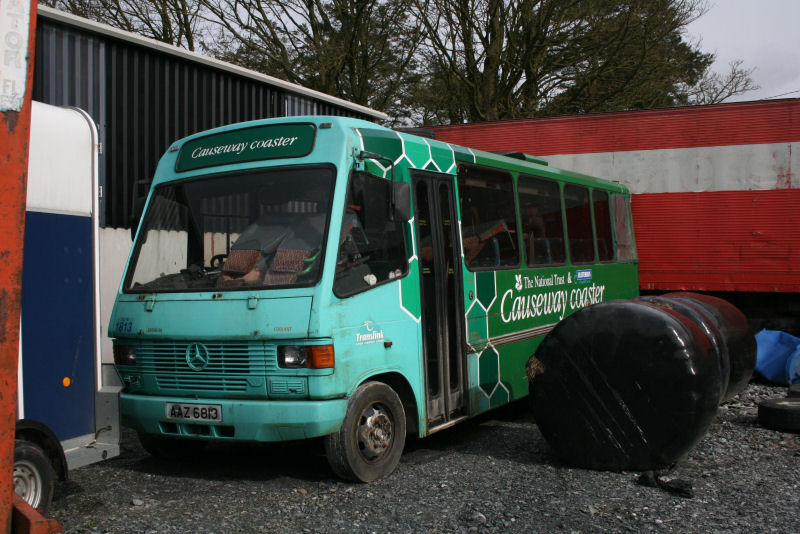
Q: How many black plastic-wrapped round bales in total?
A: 3